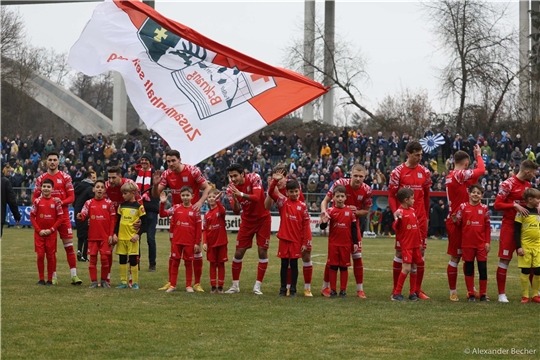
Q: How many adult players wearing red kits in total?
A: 9